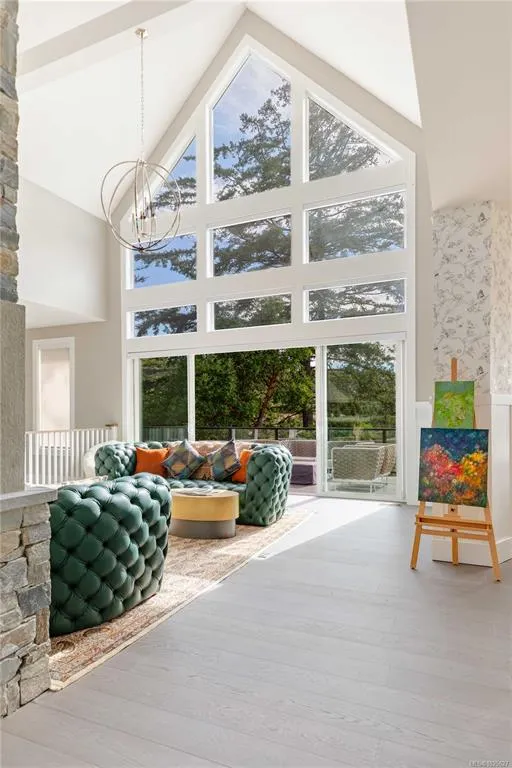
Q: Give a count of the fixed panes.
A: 9